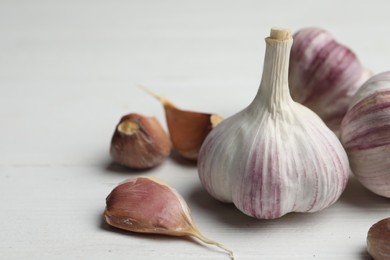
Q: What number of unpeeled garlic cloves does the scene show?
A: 4